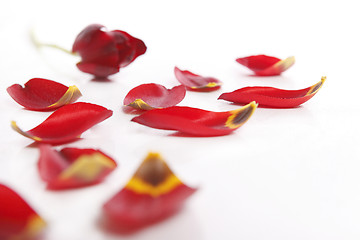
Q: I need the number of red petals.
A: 10